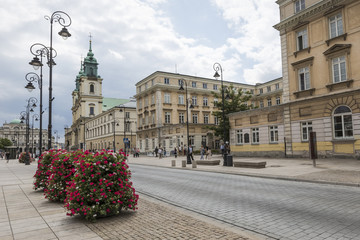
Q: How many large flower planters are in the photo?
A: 3